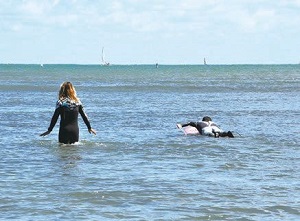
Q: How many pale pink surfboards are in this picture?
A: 1